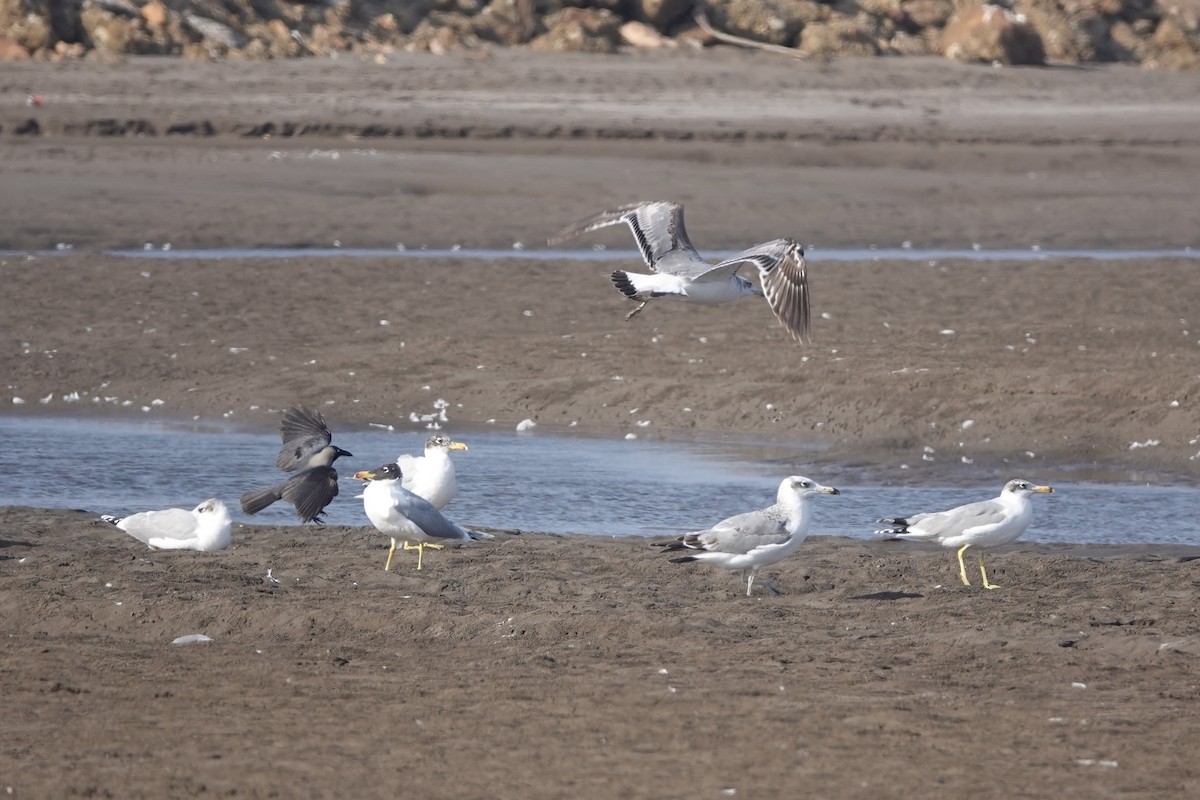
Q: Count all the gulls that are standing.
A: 4